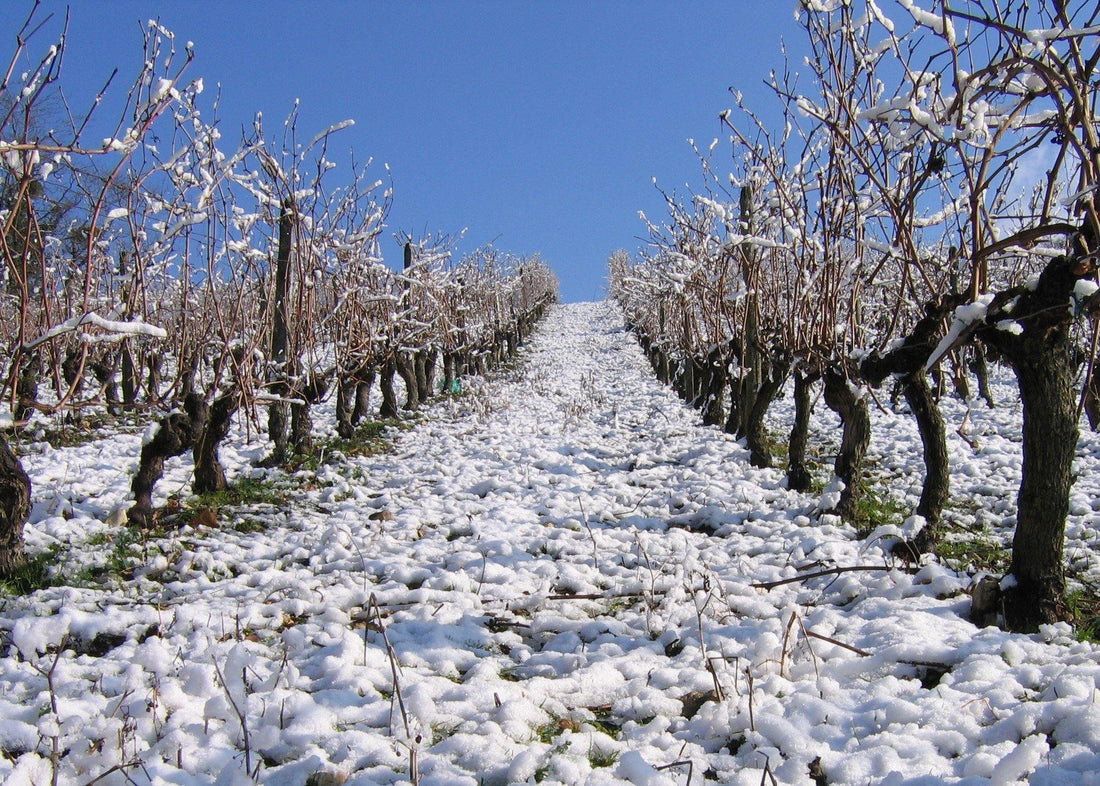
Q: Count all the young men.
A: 0